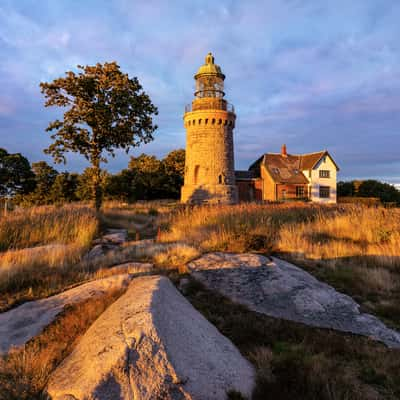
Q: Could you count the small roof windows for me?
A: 2